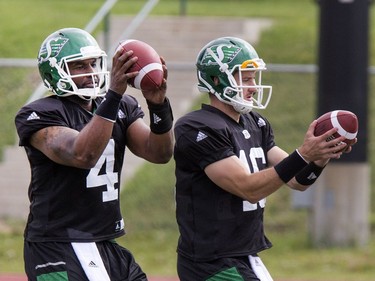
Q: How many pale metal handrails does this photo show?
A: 2